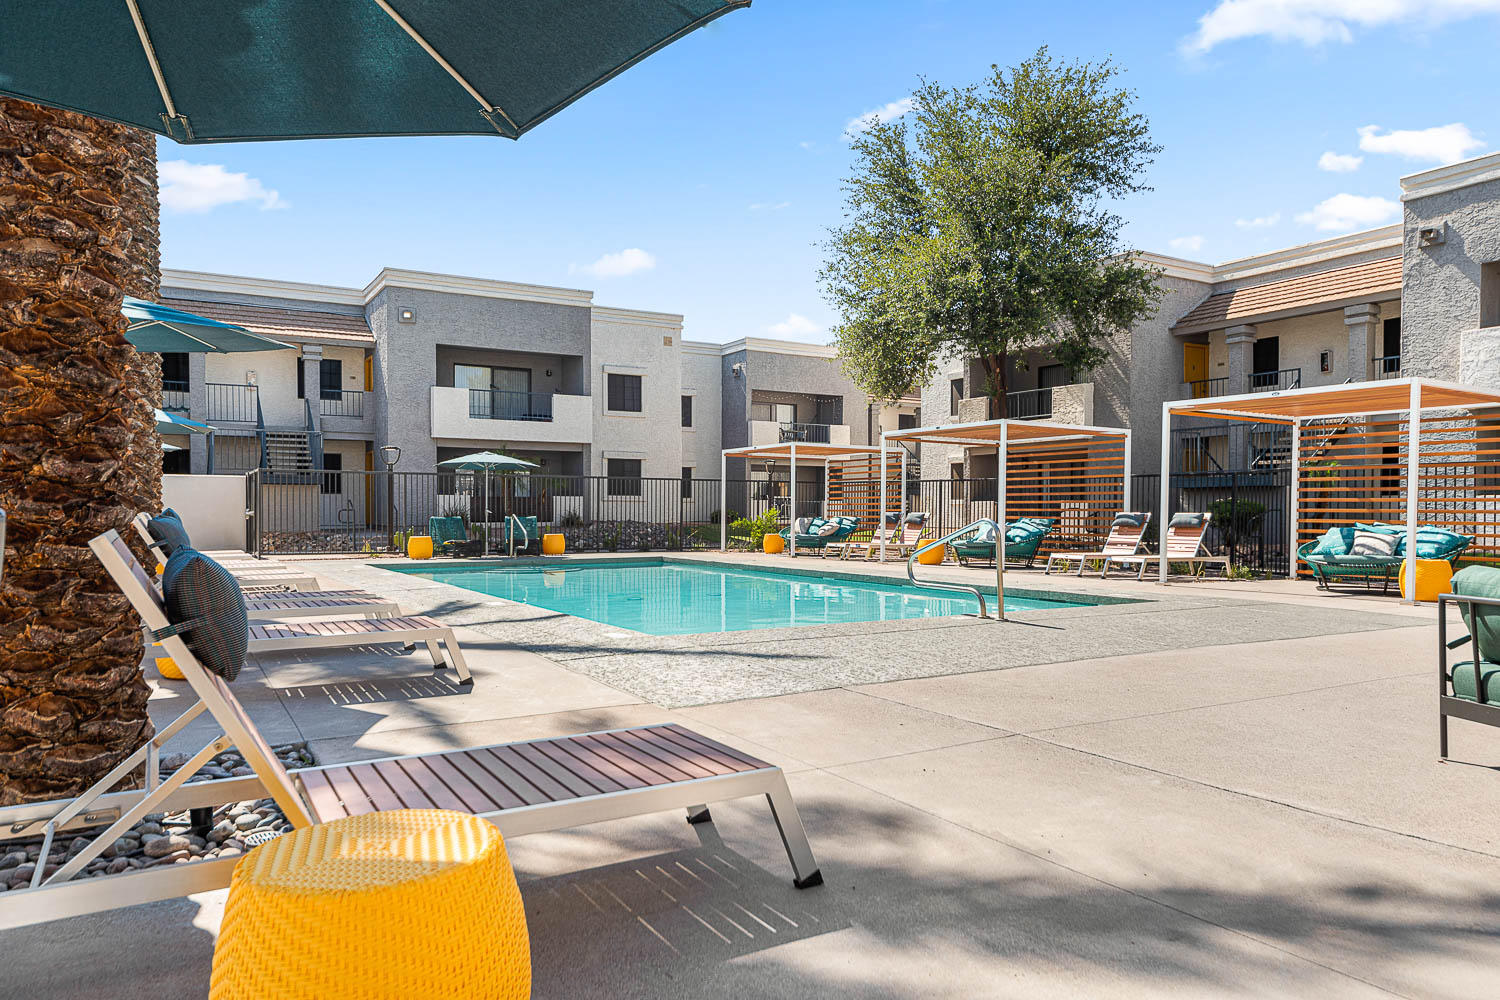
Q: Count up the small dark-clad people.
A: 0